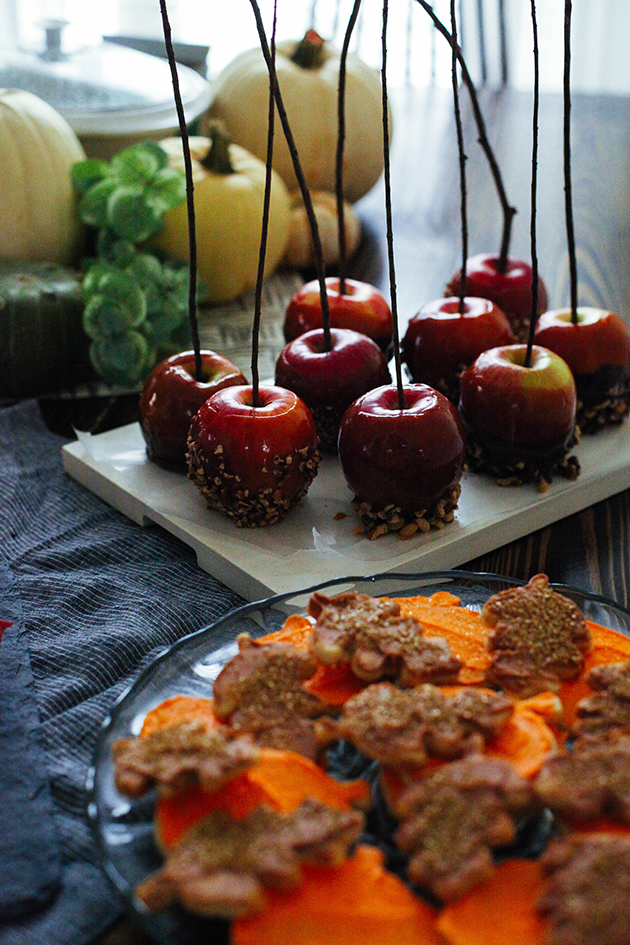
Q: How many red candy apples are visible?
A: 9